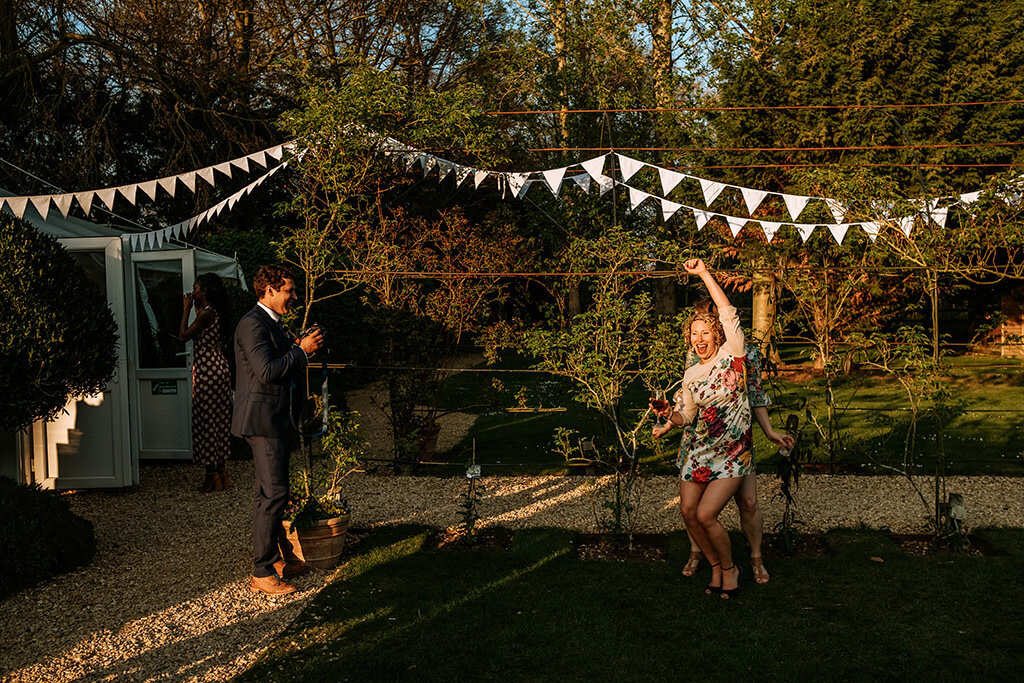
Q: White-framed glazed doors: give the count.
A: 2